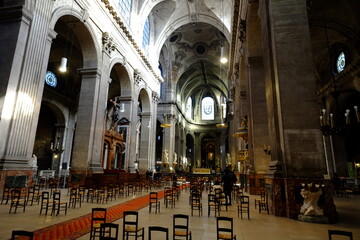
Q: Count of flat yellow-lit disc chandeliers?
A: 2